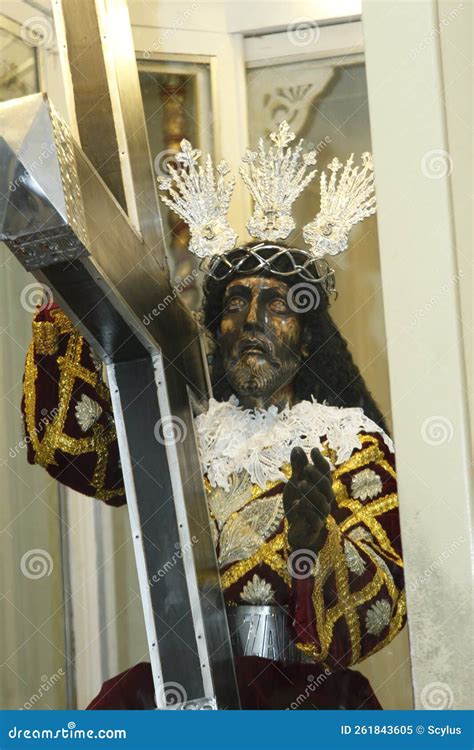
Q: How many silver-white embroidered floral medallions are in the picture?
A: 5